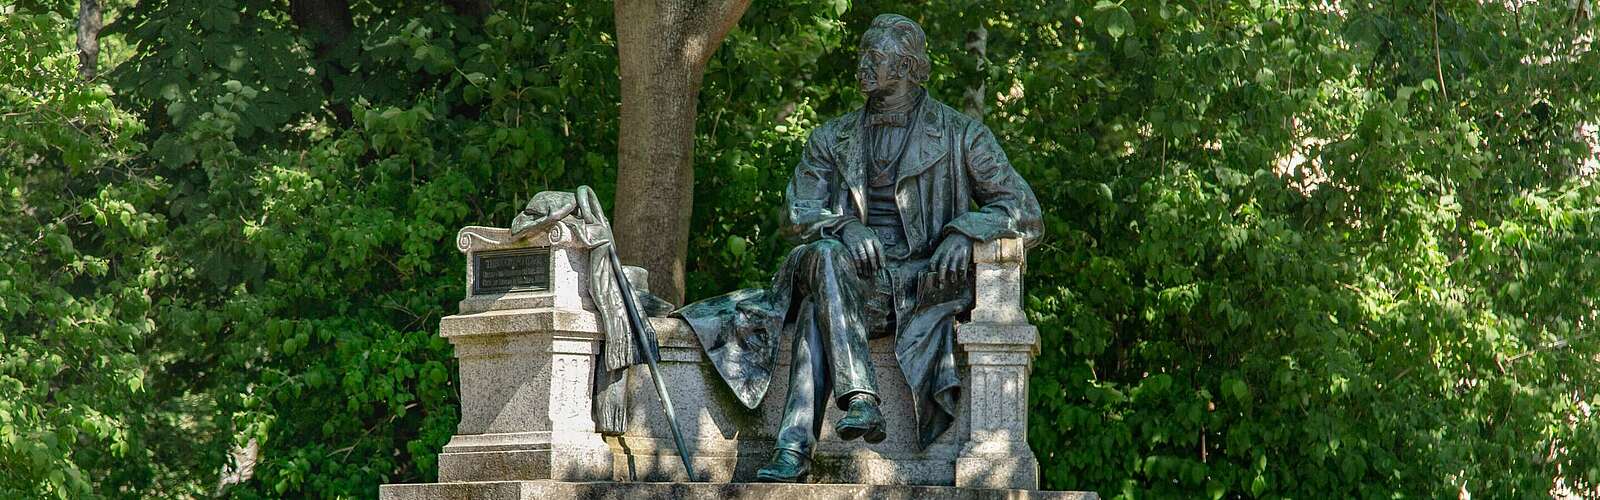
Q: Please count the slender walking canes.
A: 1